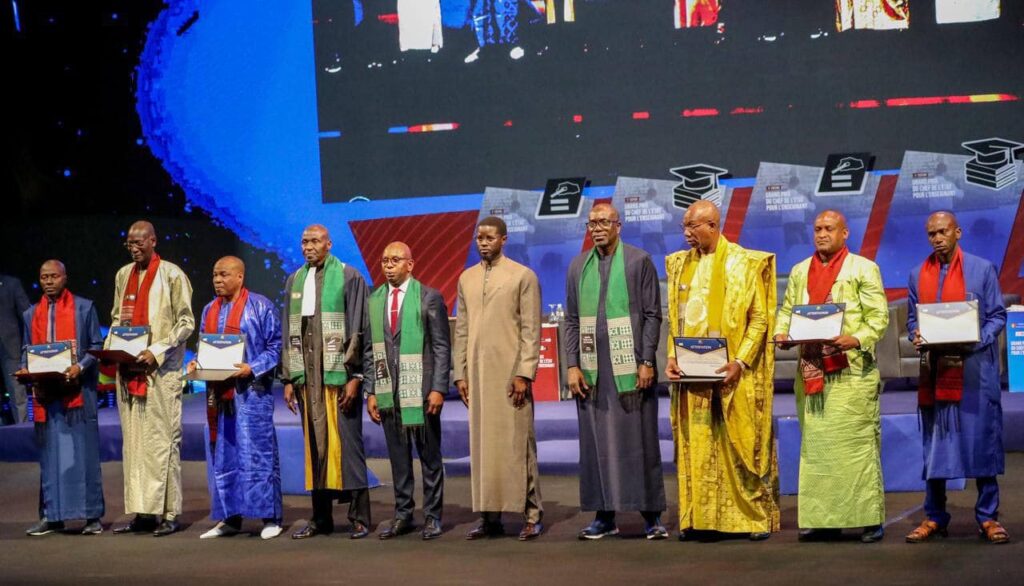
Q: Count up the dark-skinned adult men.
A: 10